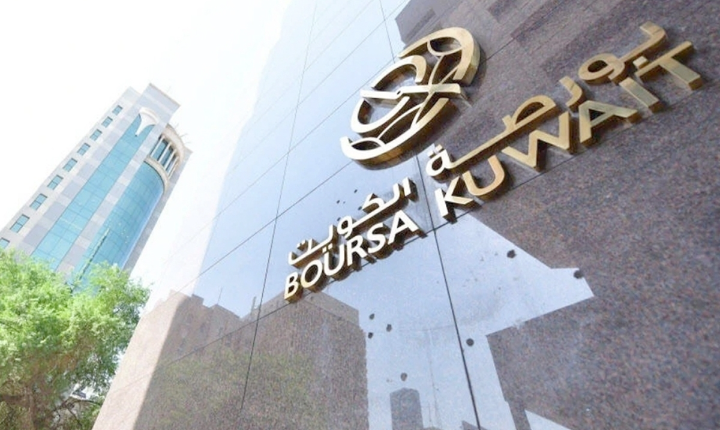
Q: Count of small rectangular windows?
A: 9